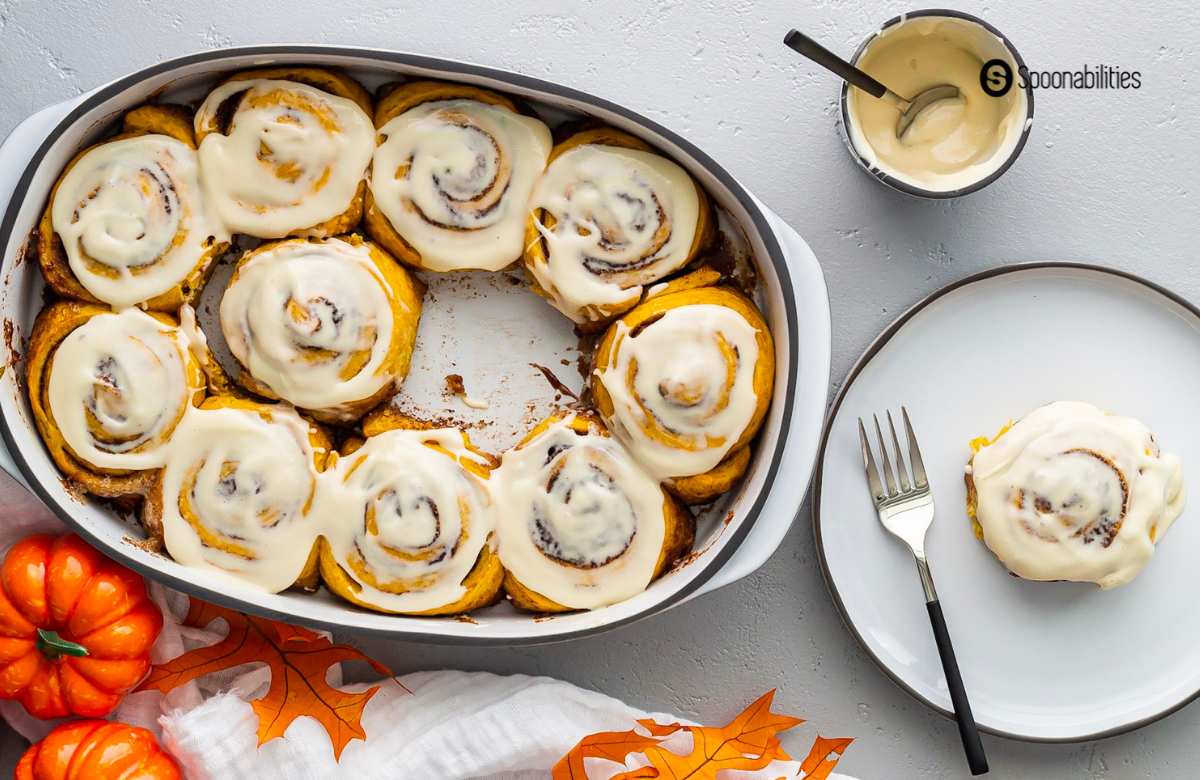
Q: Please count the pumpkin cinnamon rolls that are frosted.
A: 11